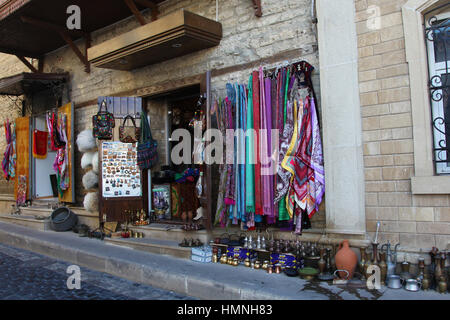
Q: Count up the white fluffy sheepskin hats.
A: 5